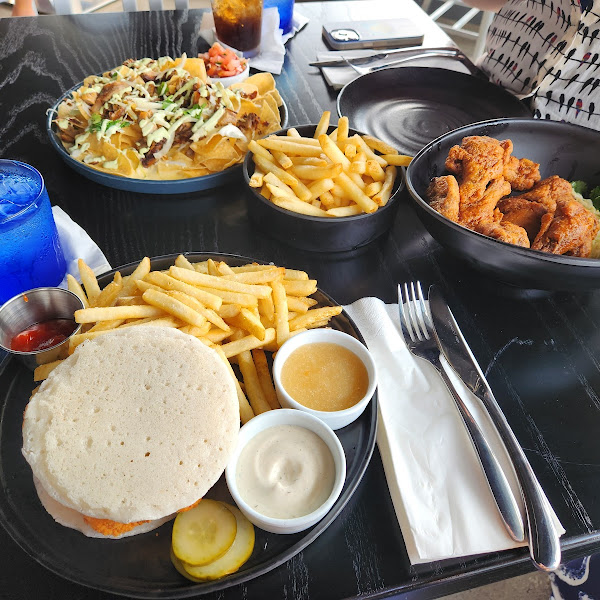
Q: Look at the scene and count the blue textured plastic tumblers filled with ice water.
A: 2